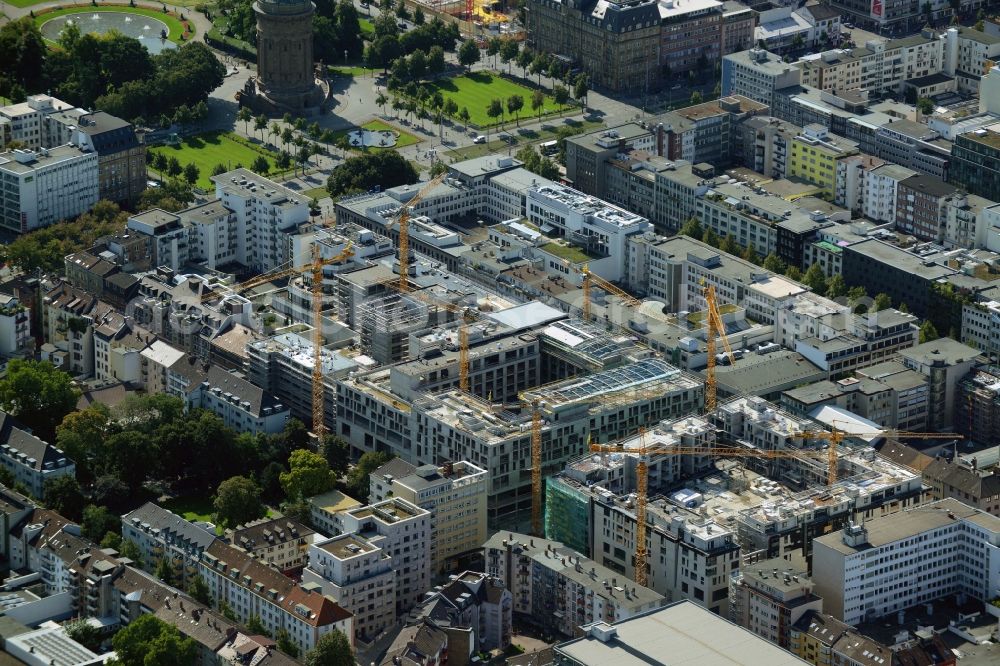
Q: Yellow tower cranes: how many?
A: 8